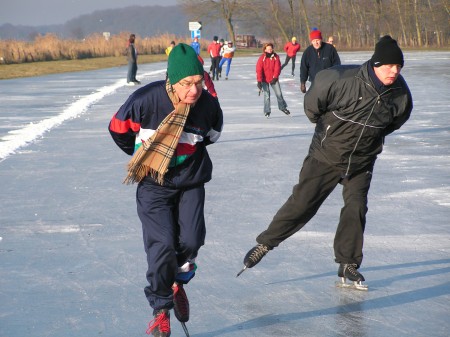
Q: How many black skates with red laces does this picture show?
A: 2